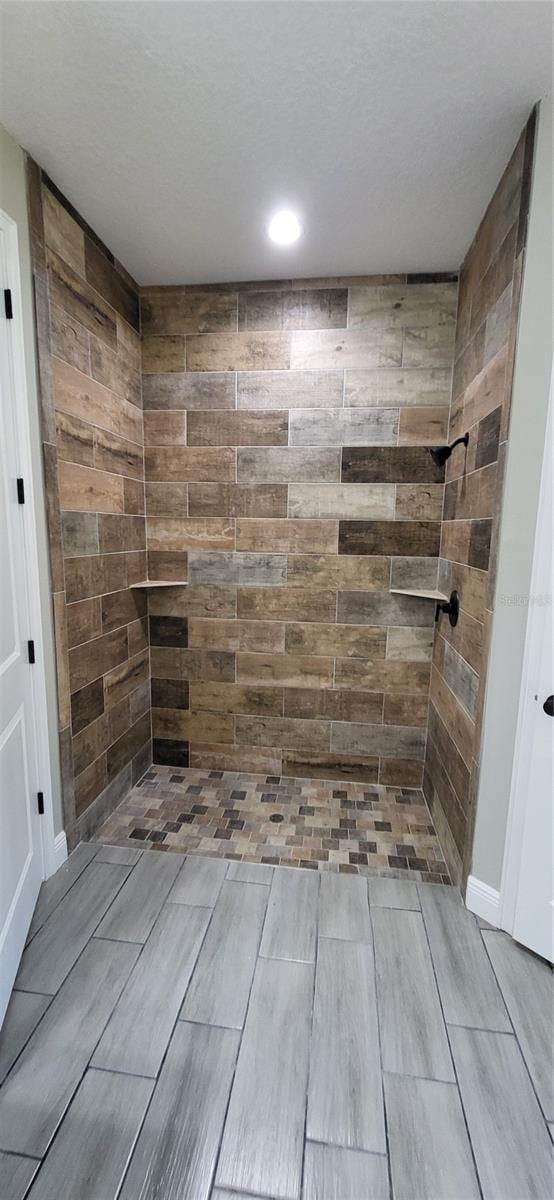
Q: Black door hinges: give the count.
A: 4